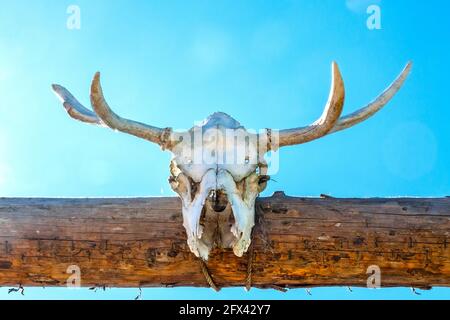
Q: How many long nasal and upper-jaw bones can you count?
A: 2